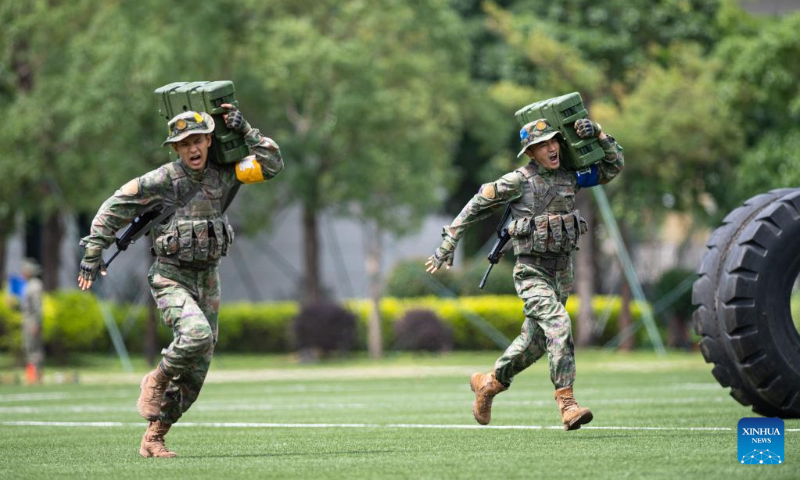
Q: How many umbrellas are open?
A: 0